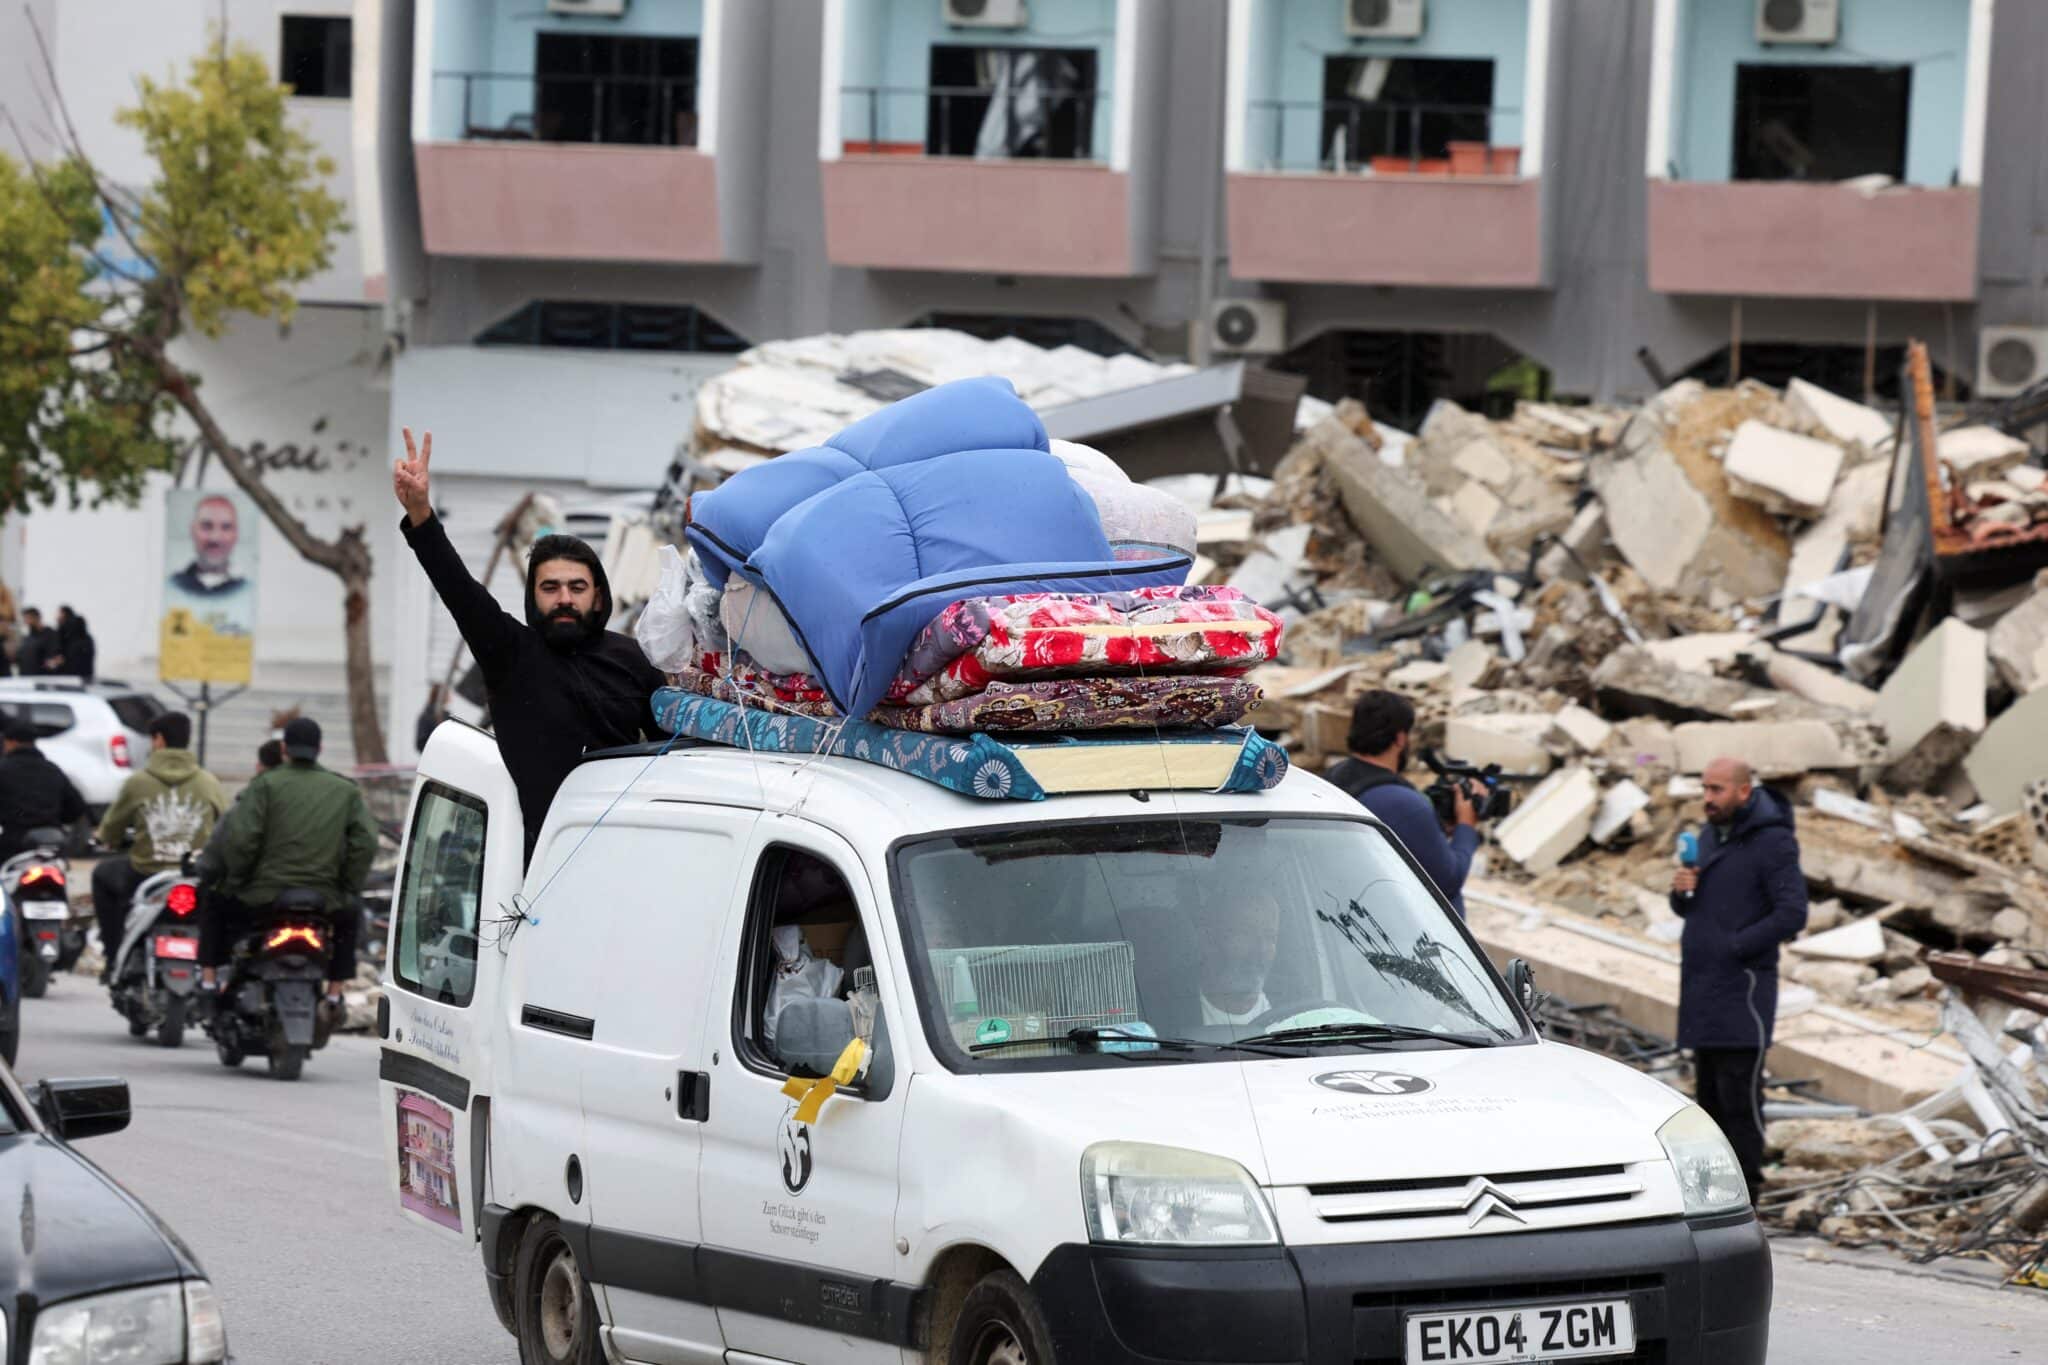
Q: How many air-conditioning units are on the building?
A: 6